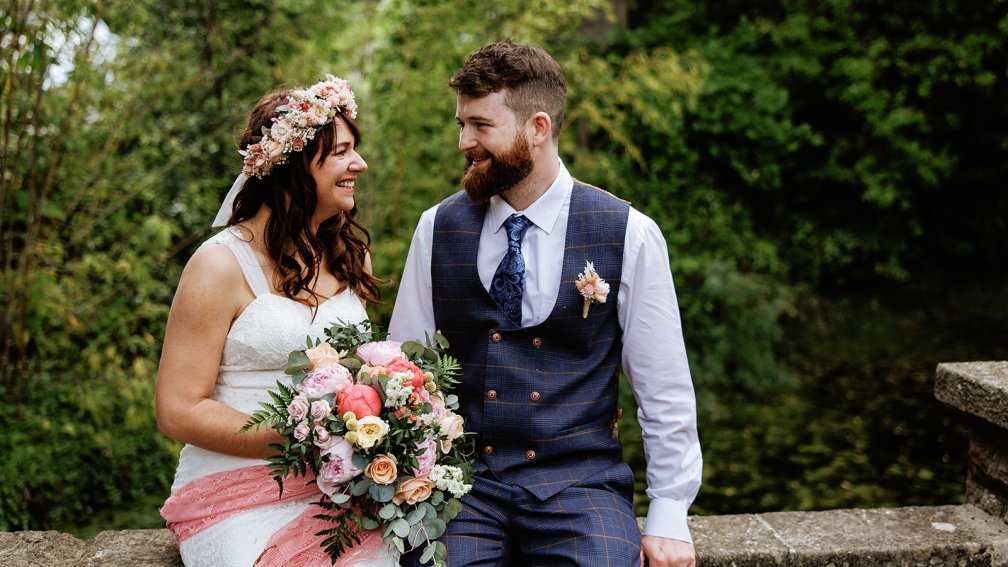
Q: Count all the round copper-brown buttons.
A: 6